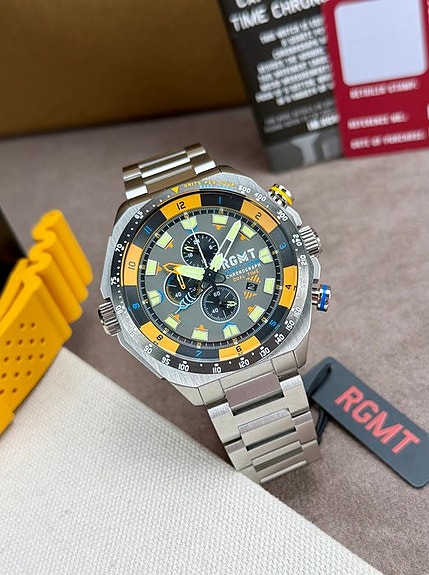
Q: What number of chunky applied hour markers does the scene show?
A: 12